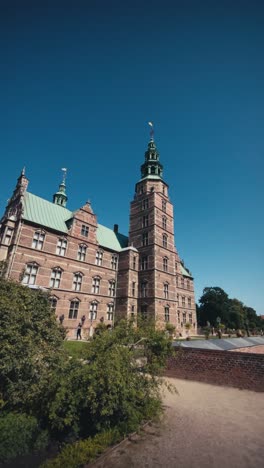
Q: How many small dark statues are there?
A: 3